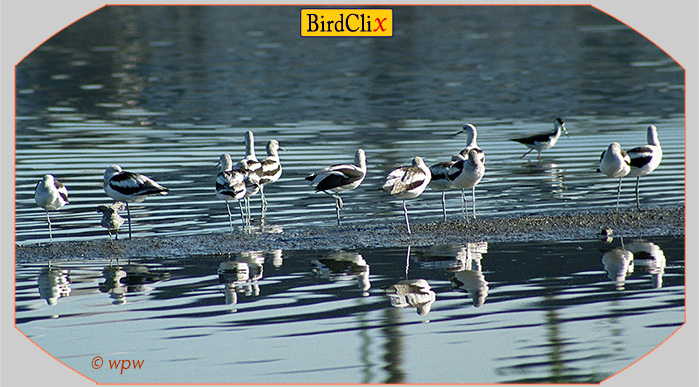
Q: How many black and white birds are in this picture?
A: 13